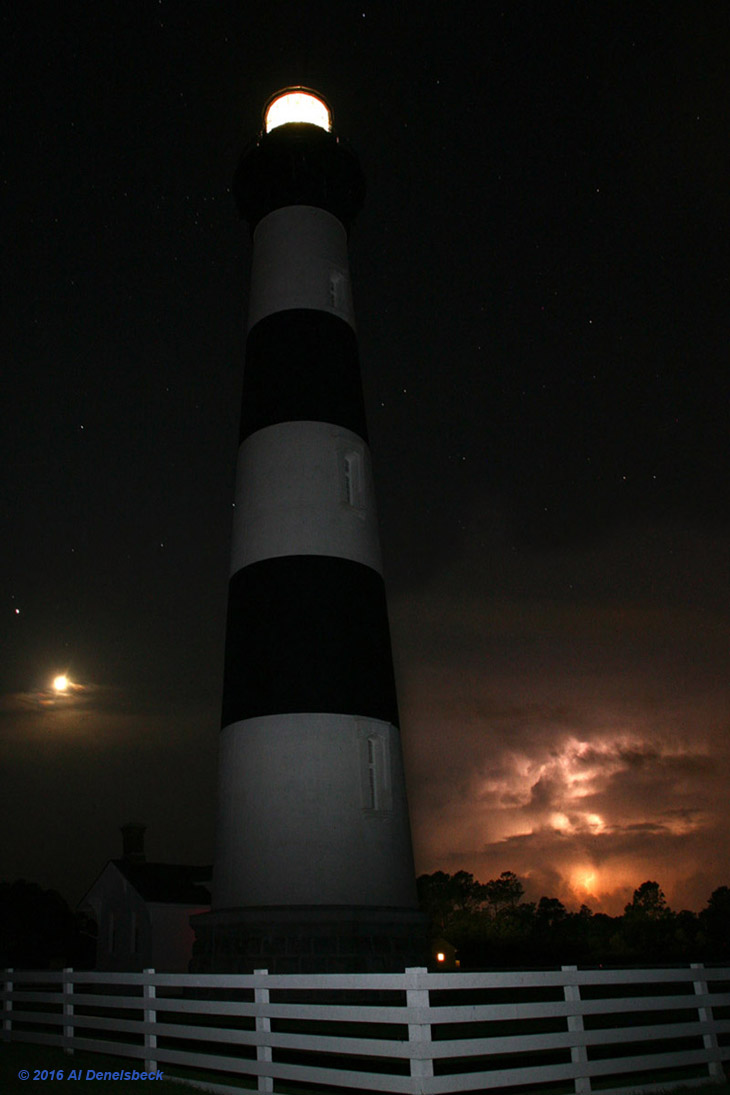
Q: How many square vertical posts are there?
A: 7